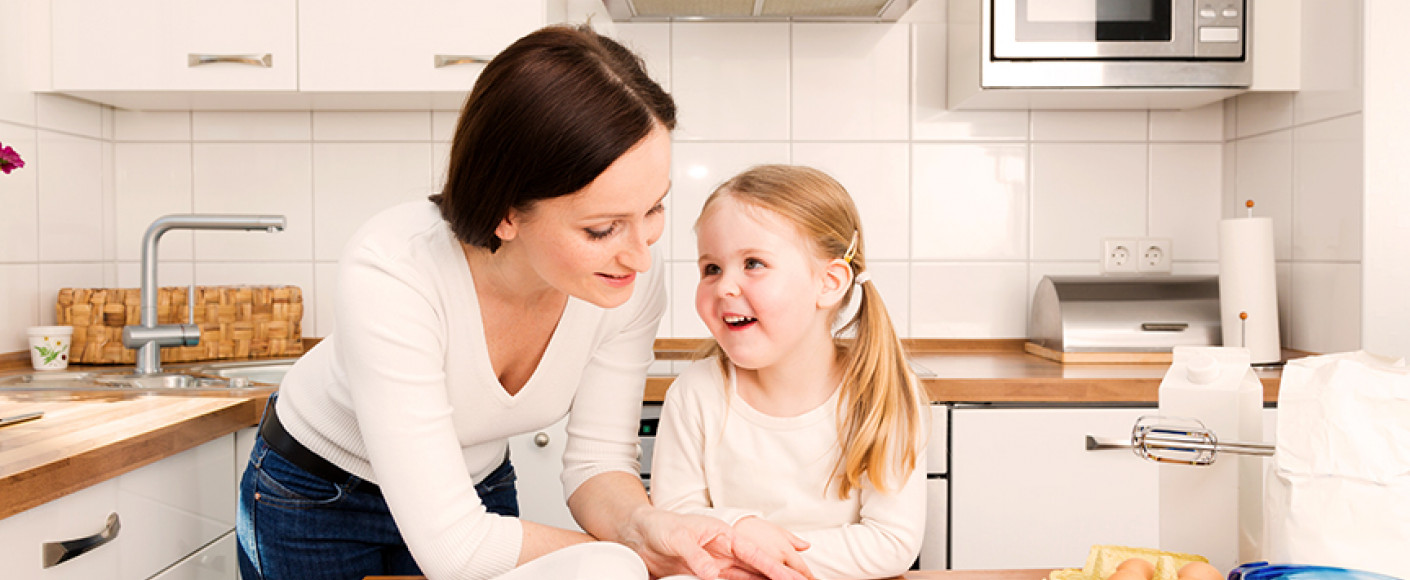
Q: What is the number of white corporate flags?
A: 0